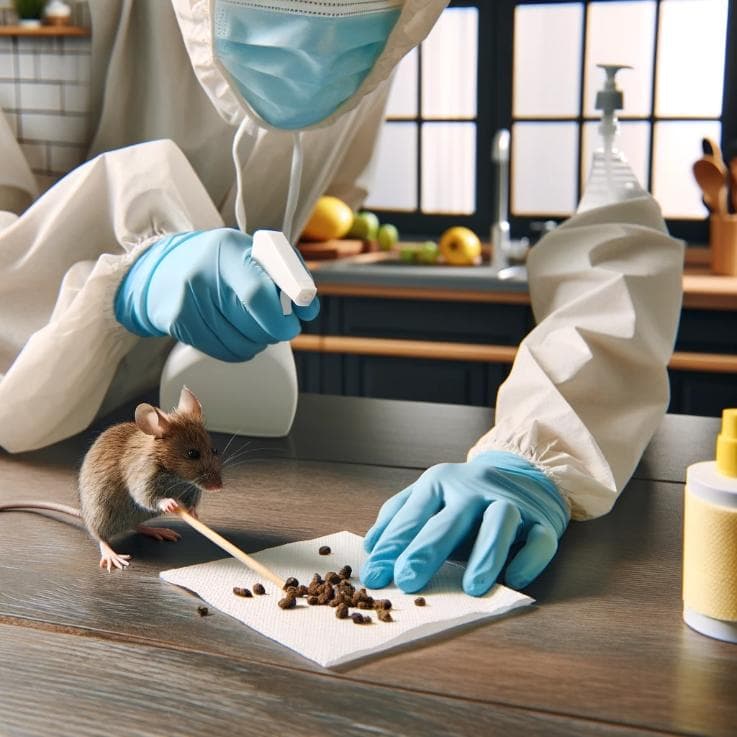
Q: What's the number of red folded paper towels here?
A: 0